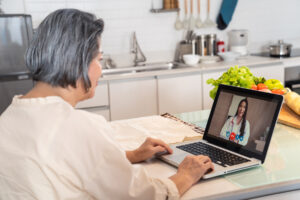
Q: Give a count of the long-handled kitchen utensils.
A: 5